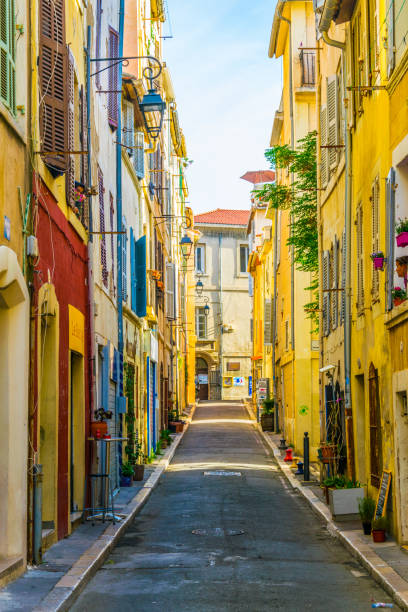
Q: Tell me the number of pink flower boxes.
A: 2